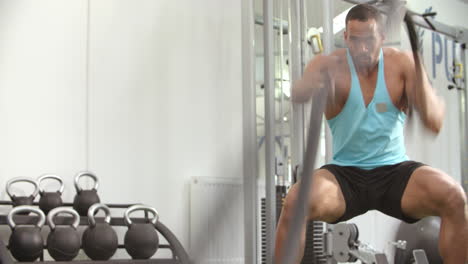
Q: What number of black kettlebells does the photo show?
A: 7